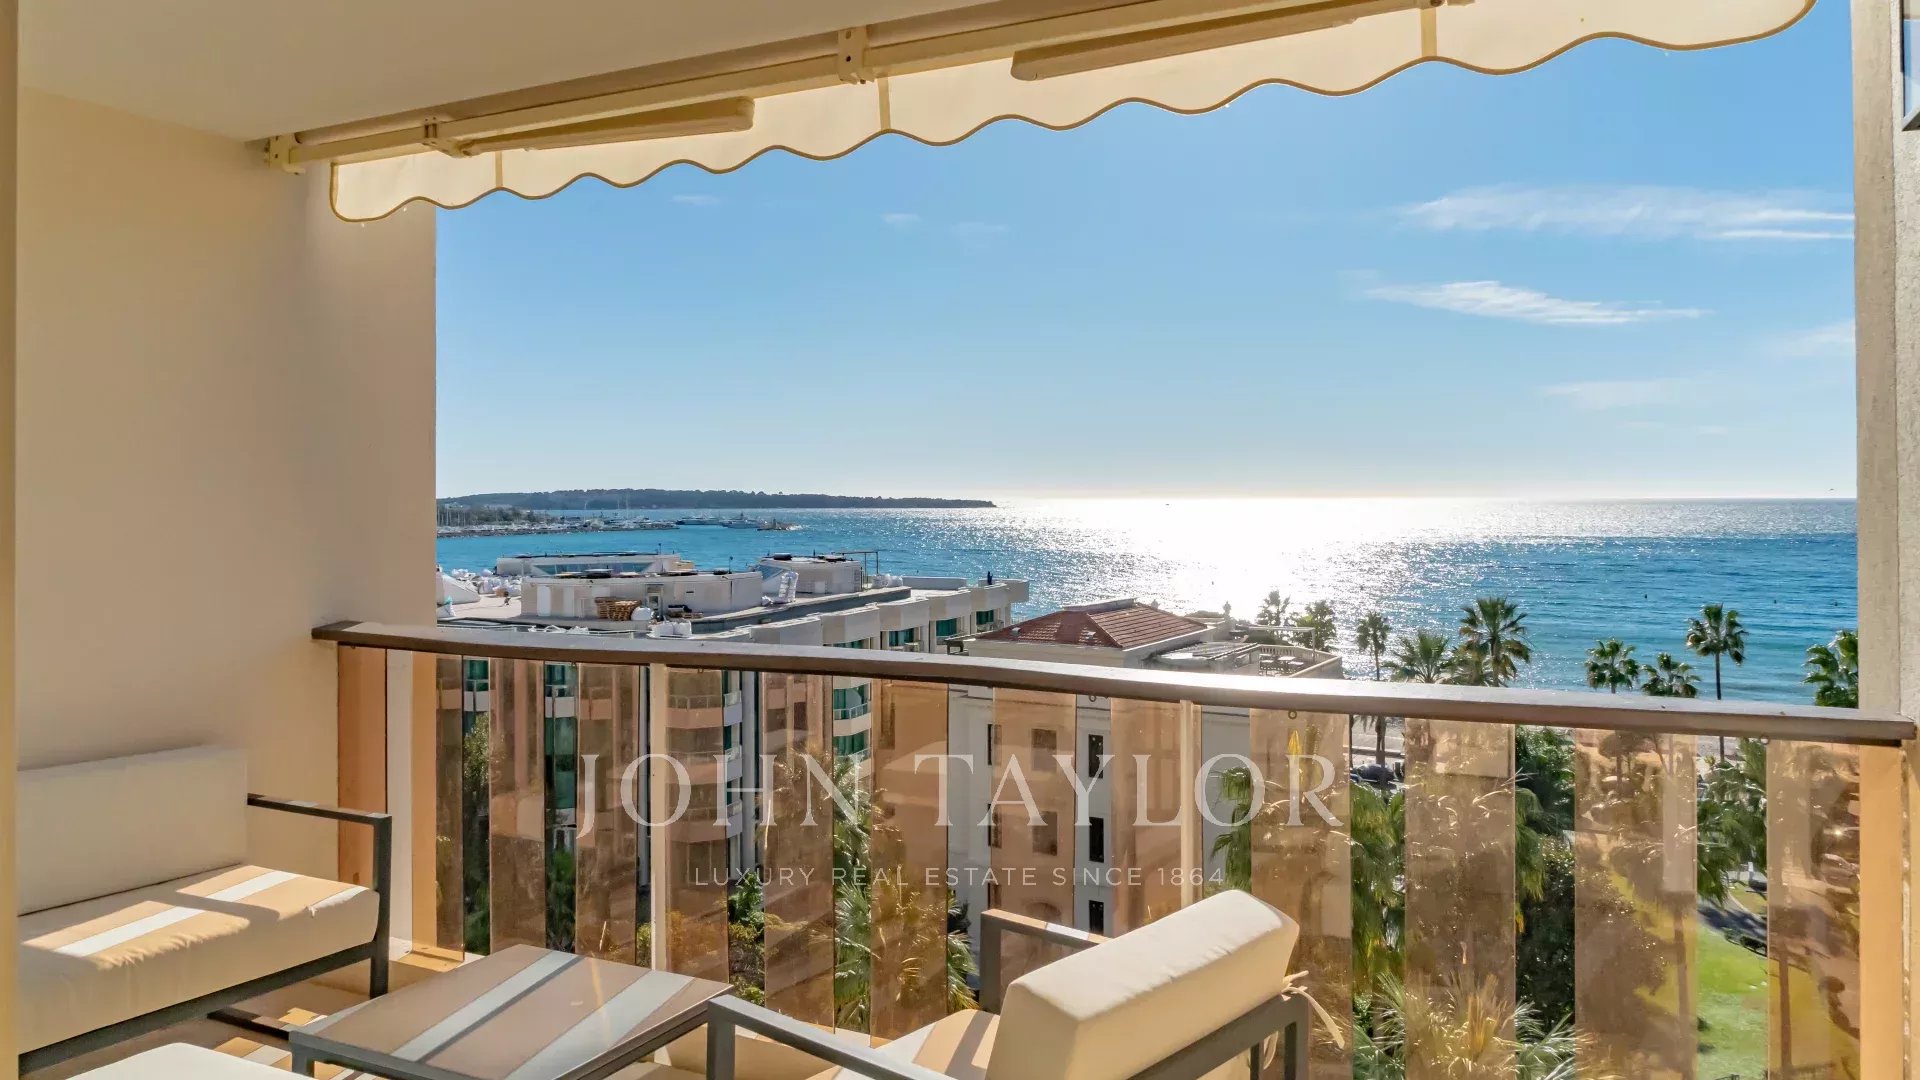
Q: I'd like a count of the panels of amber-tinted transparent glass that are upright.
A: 13